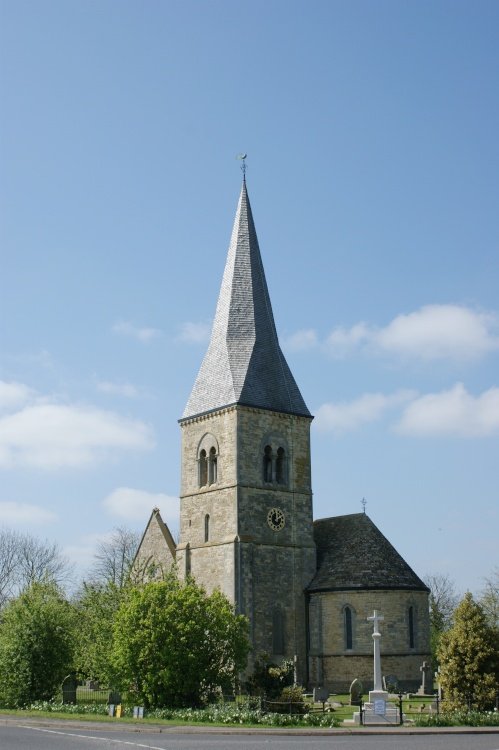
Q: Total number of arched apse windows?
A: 2